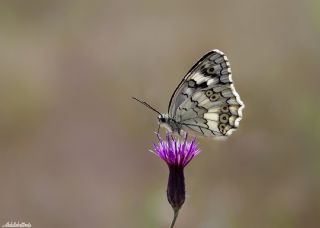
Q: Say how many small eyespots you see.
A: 6